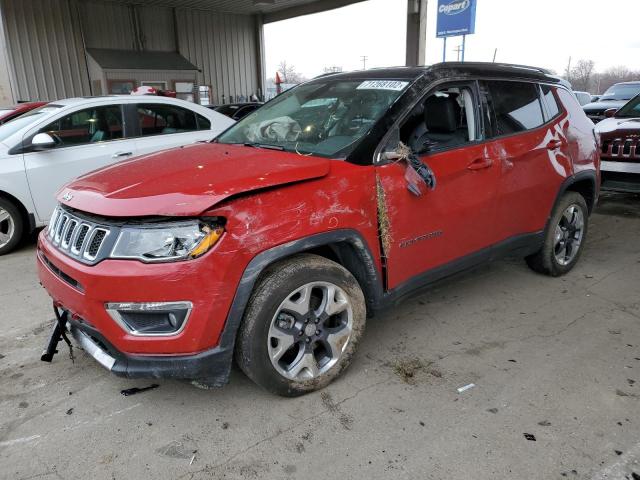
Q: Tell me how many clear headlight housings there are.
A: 1